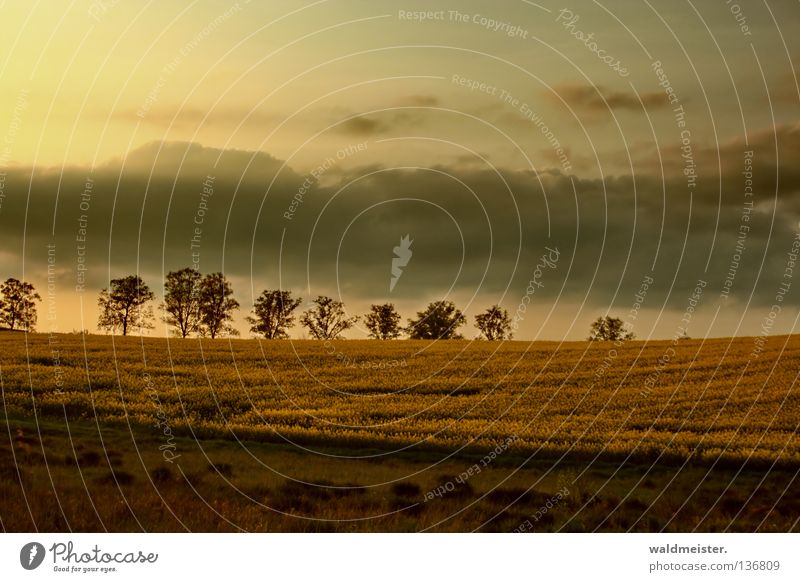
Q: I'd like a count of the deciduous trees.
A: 10